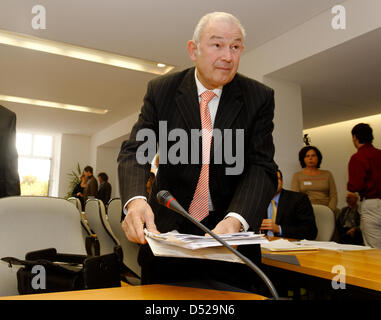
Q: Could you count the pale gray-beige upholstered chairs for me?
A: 5